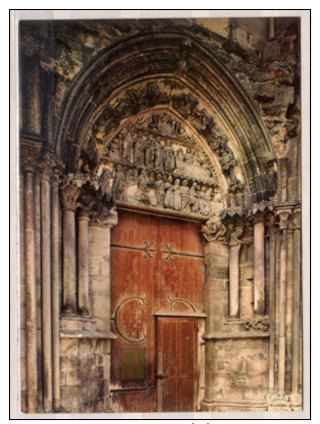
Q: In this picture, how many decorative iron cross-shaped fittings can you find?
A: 2